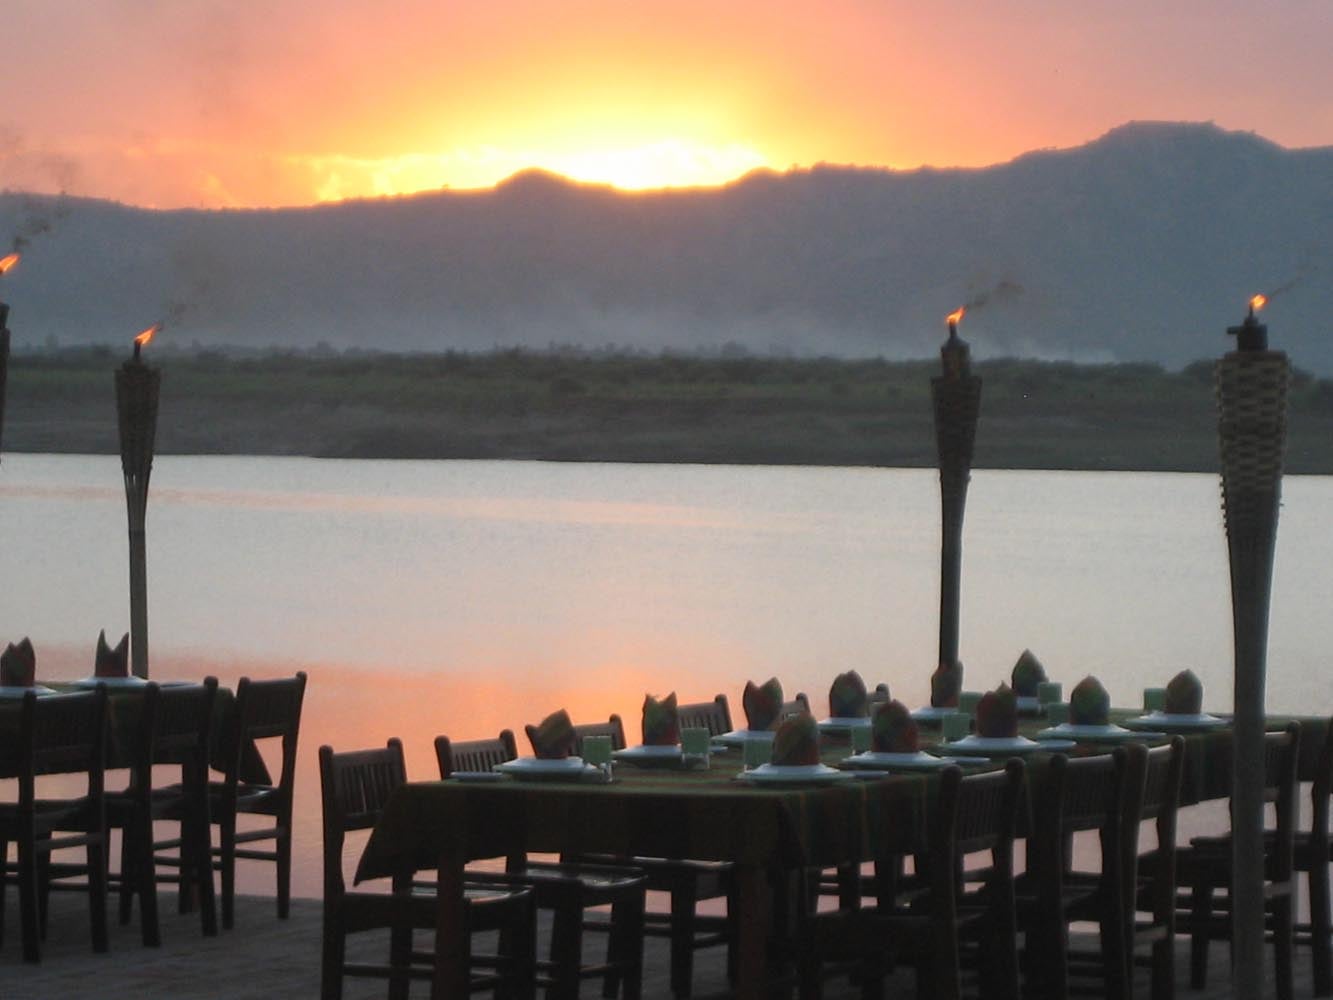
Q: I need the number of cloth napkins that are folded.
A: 13